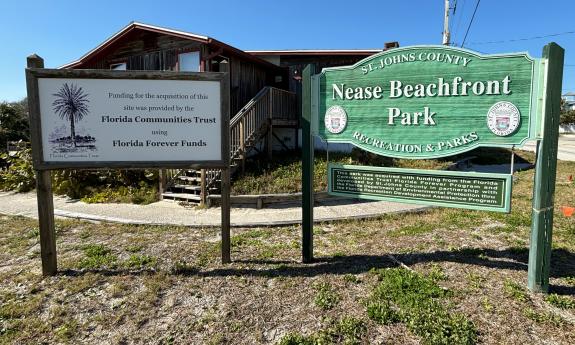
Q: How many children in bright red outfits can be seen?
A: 0